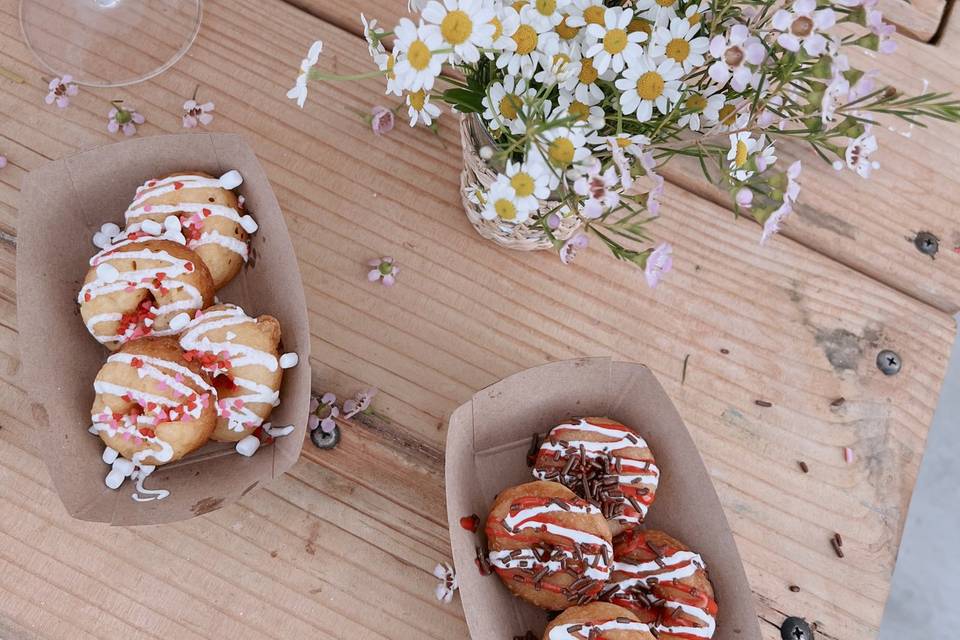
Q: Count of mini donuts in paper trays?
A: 8